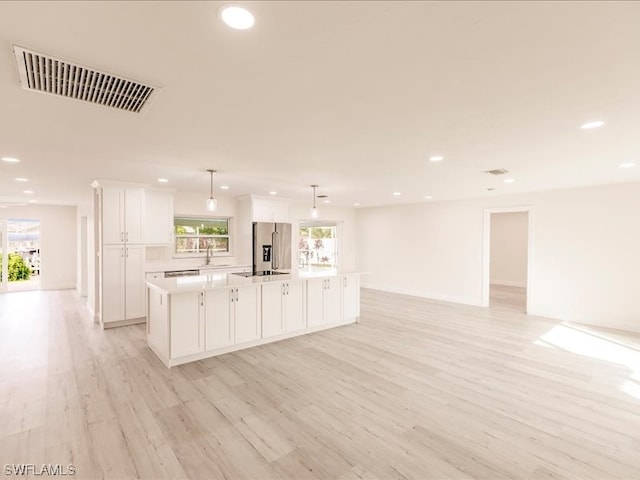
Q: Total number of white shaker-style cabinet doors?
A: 15